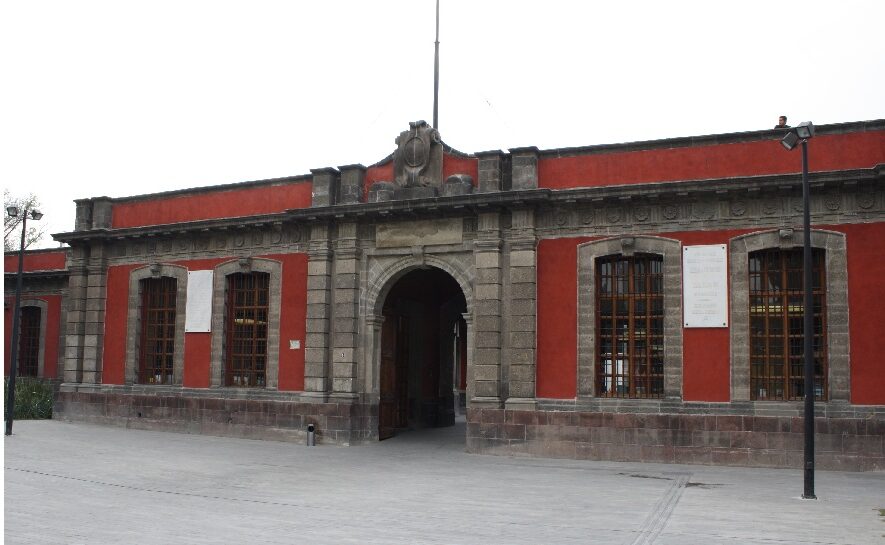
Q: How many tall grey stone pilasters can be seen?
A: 6